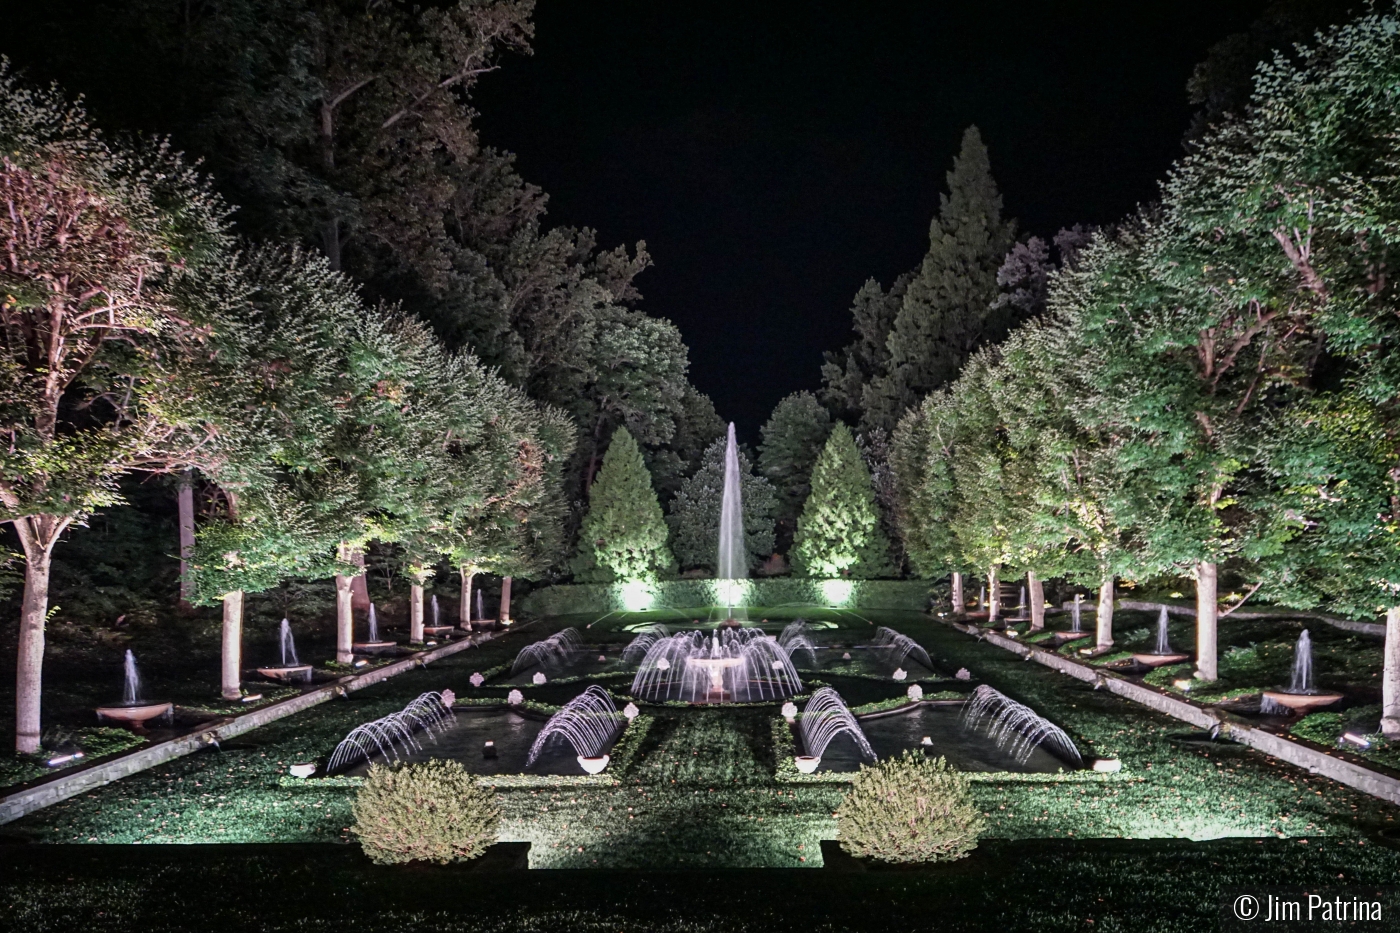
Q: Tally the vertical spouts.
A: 11